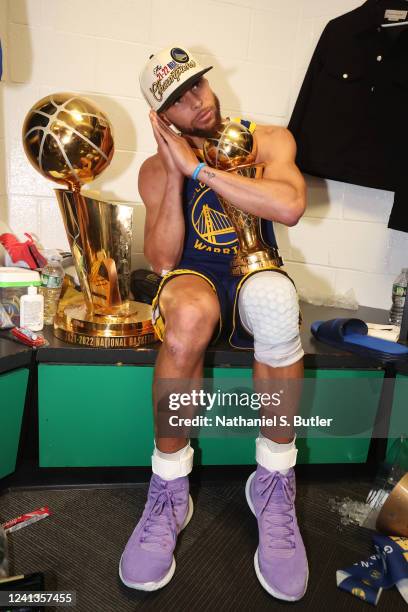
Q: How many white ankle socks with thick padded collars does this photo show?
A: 2